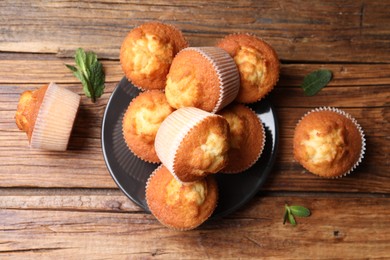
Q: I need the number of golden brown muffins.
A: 9